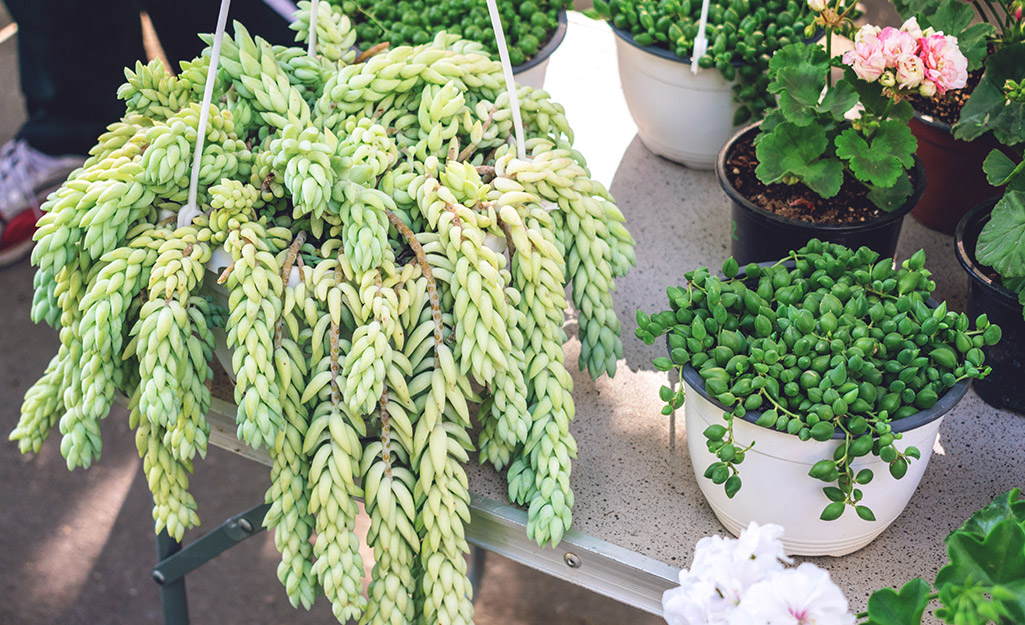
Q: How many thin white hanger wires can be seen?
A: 4